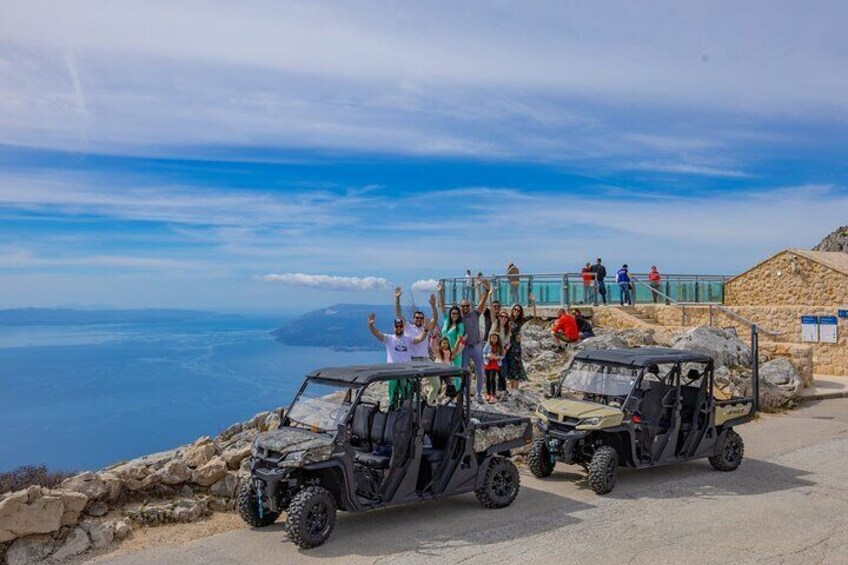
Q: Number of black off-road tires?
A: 6